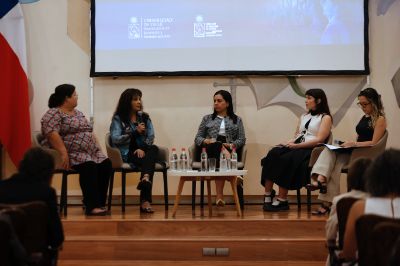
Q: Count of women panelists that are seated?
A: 5